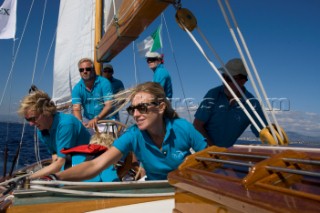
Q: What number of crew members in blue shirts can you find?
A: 6